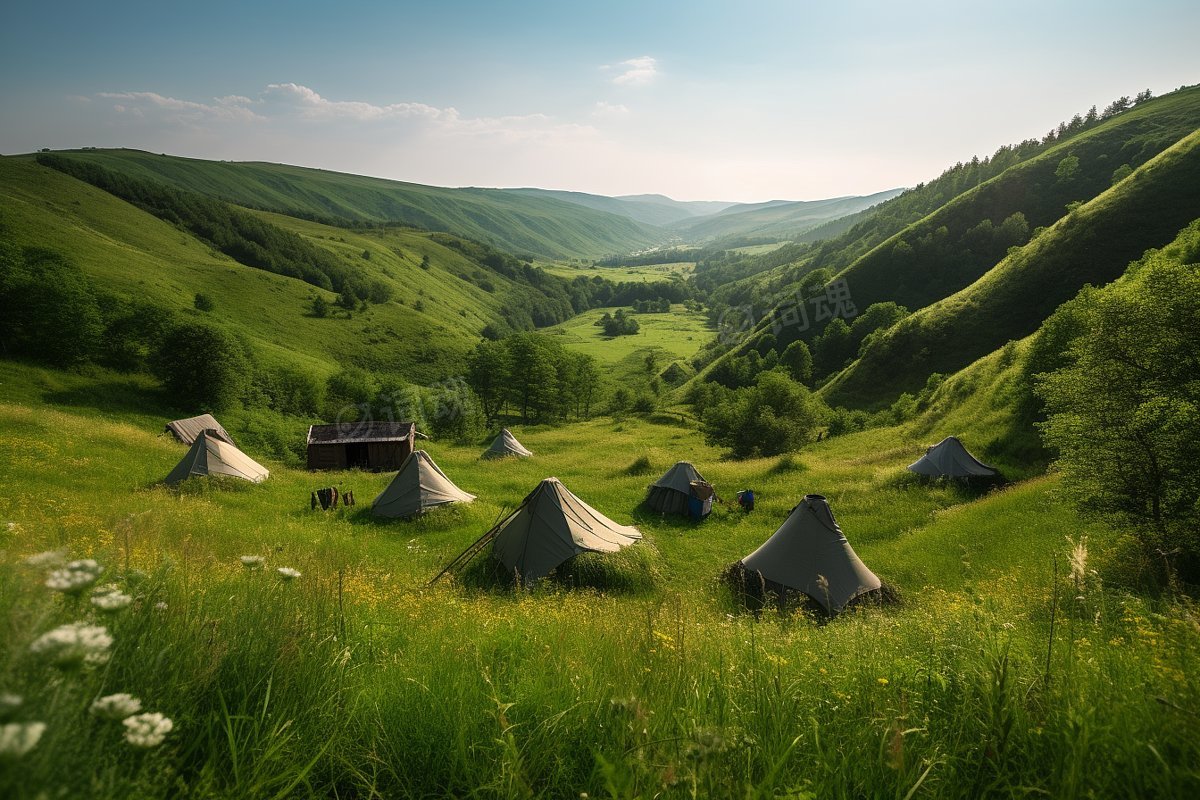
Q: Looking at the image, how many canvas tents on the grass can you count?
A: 7